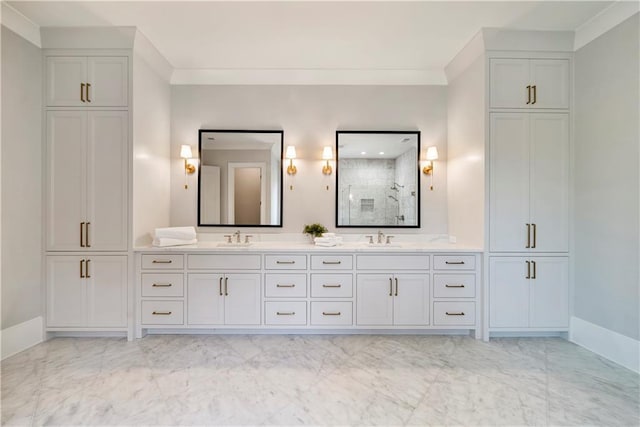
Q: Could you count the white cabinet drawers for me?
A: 12